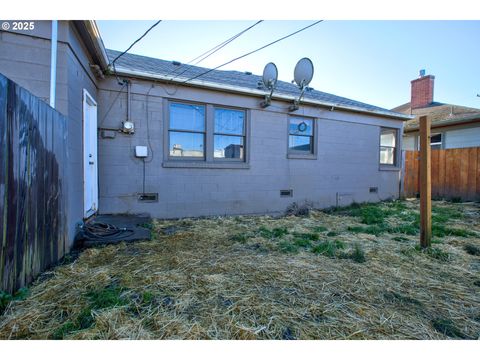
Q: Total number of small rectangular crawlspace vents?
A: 3